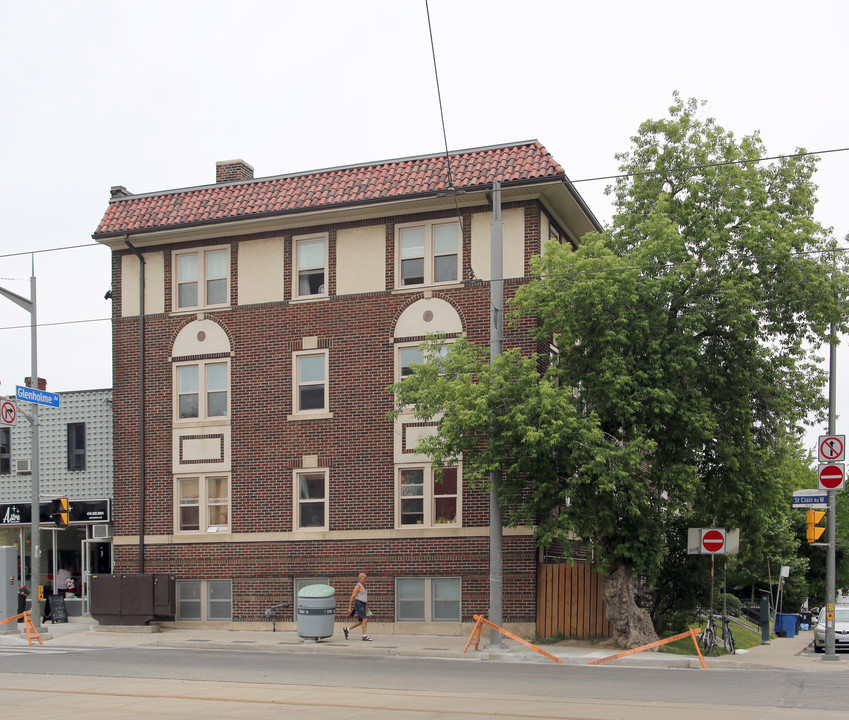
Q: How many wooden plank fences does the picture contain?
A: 1